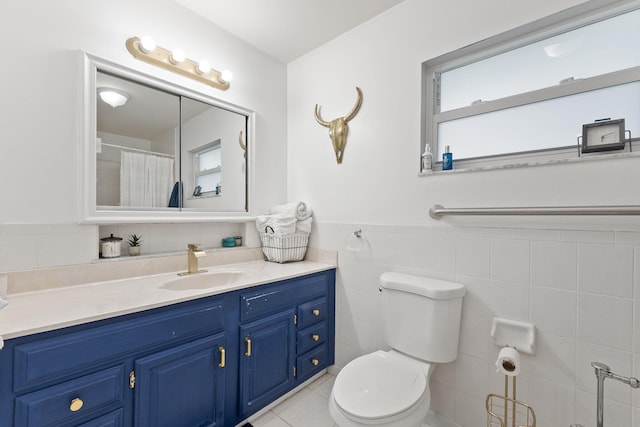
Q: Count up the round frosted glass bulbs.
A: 4